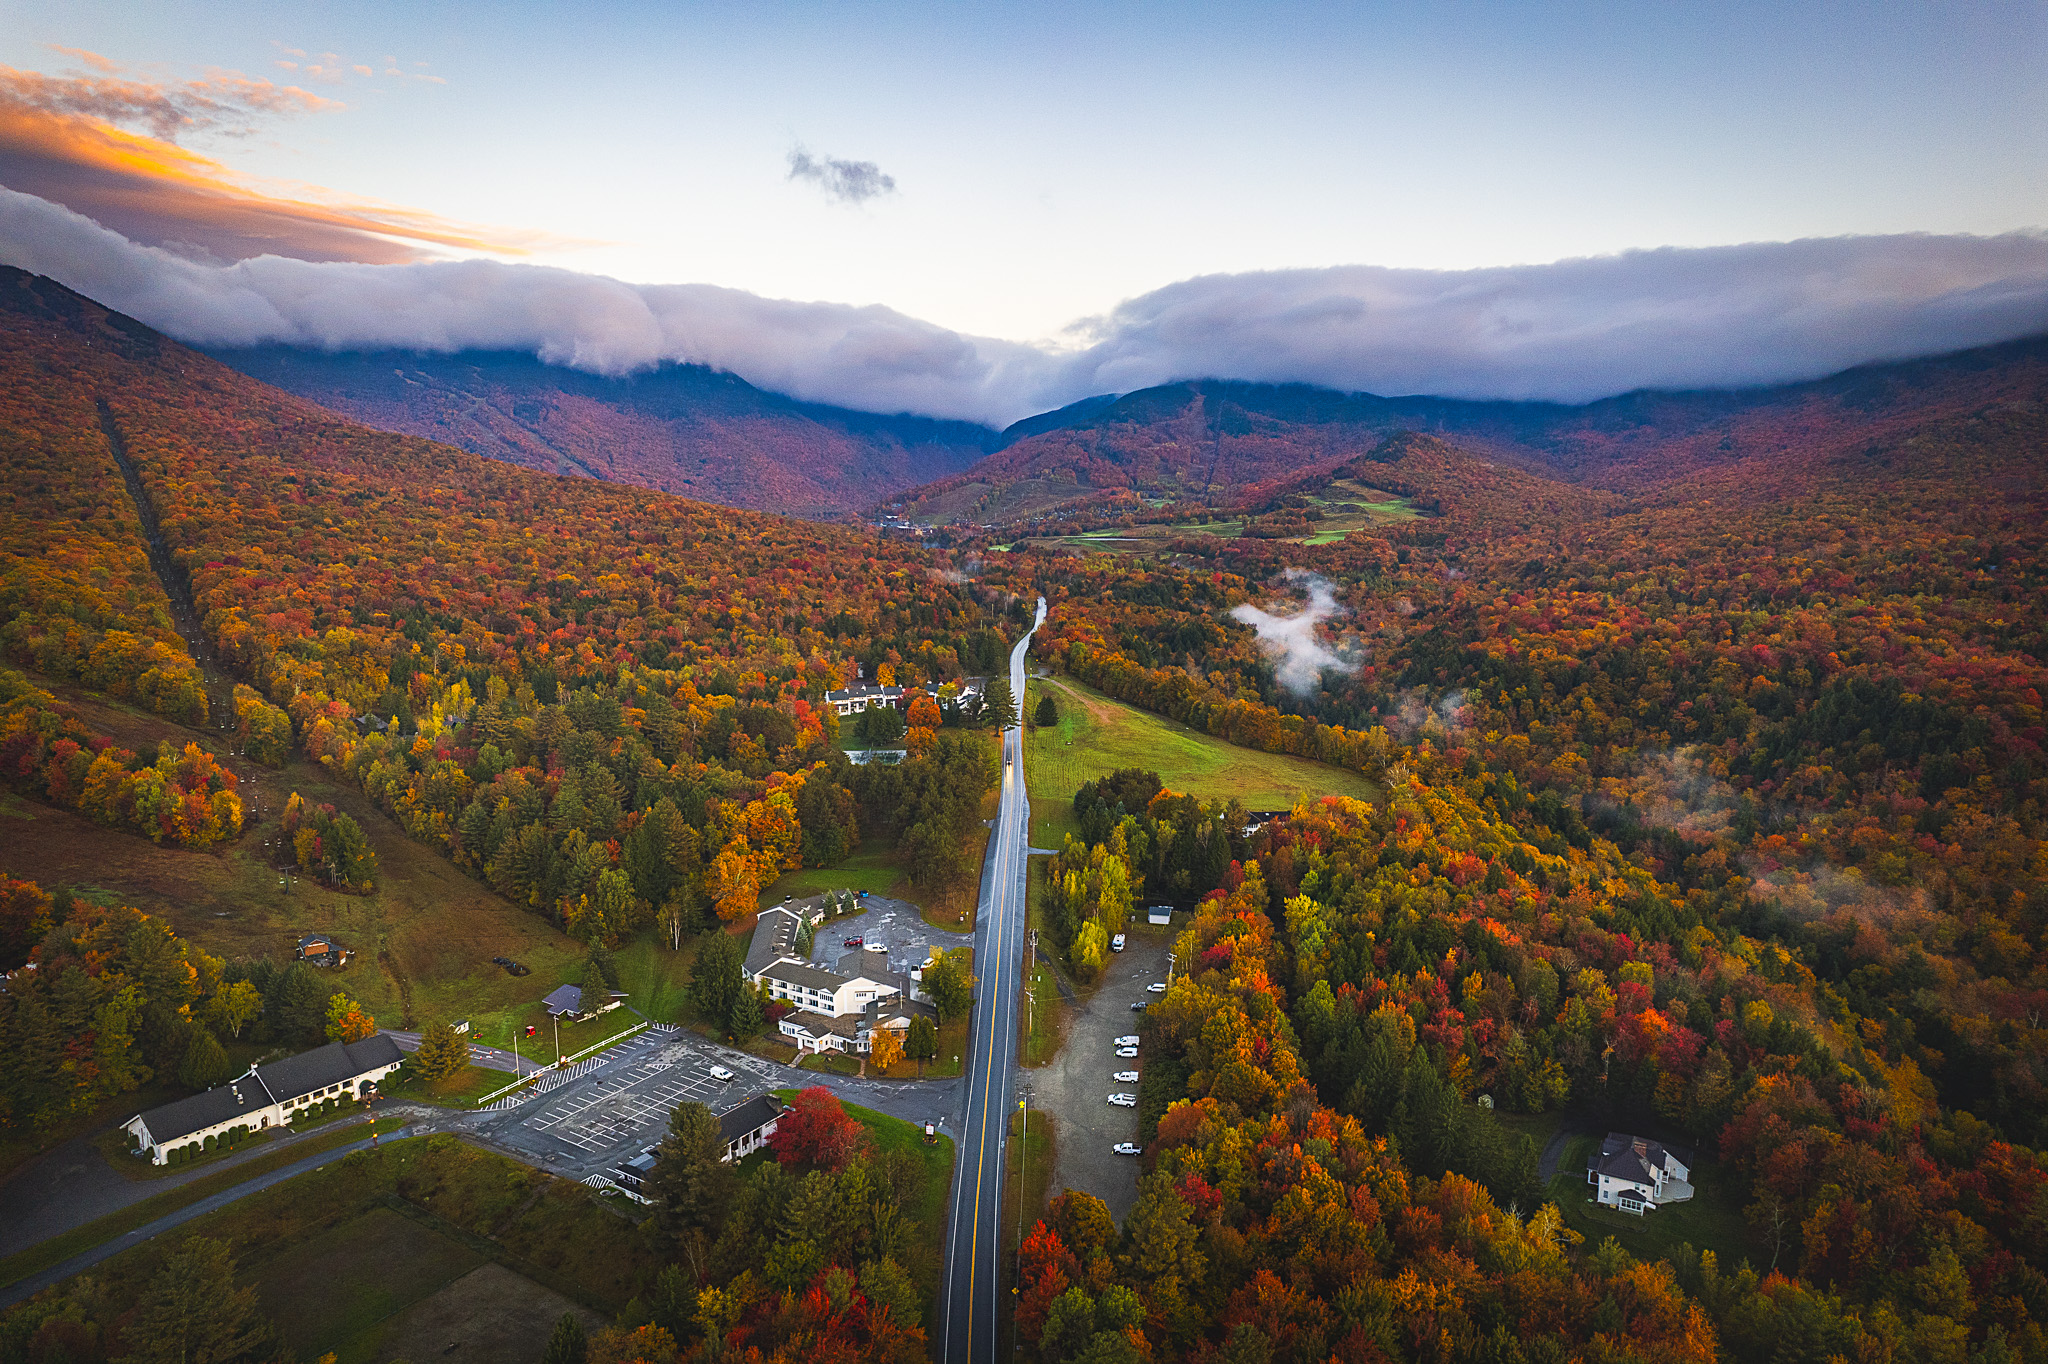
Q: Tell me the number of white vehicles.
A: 11